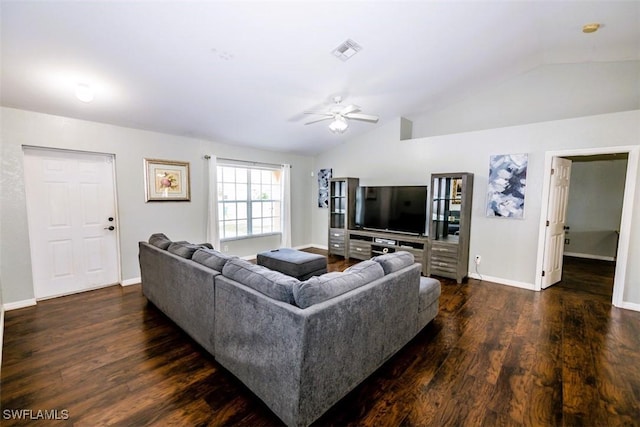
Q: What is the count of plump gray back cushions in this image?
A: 6